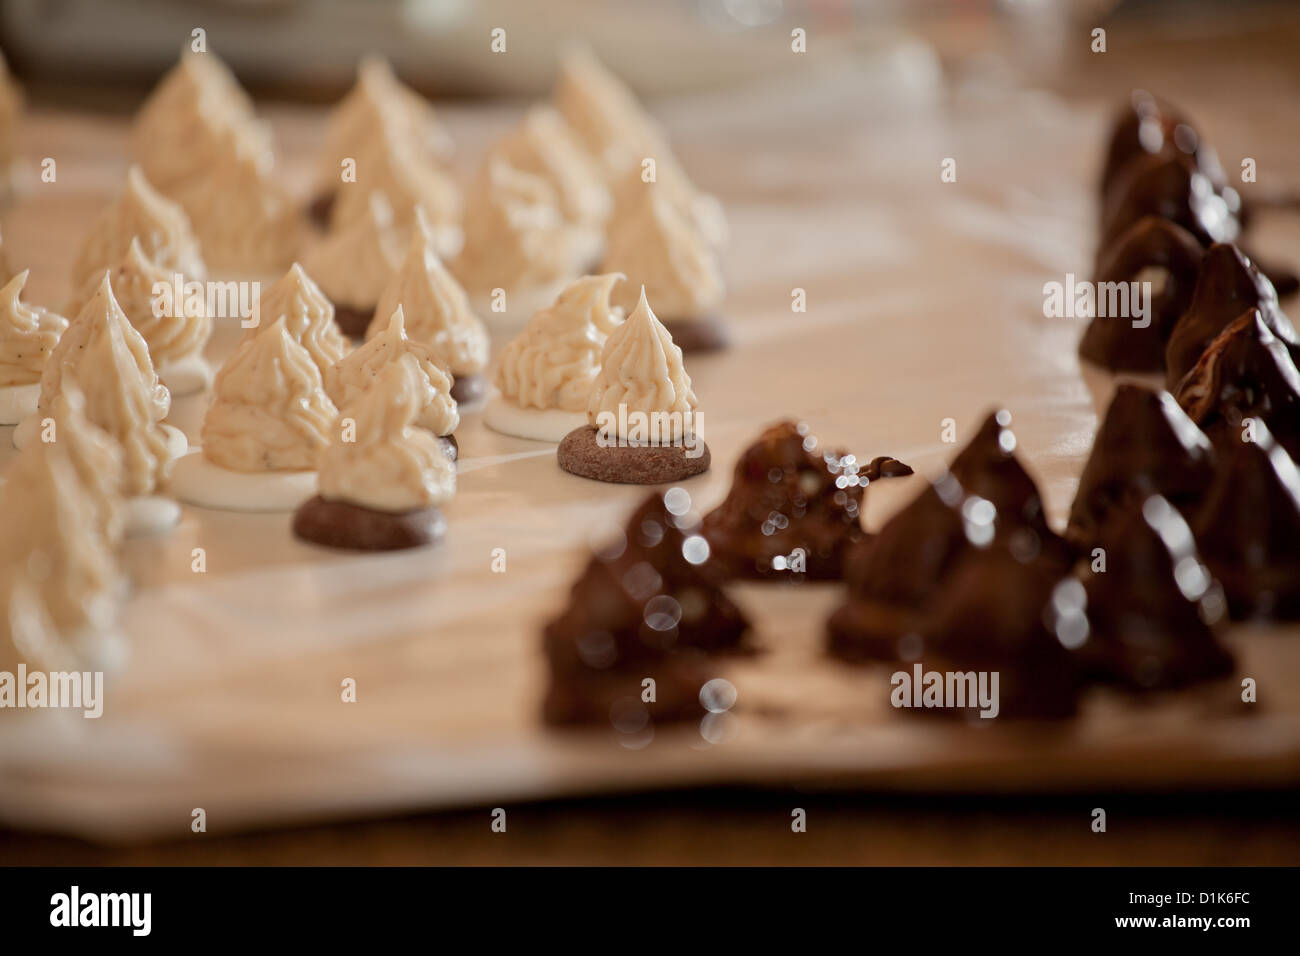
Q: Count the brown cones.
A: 14